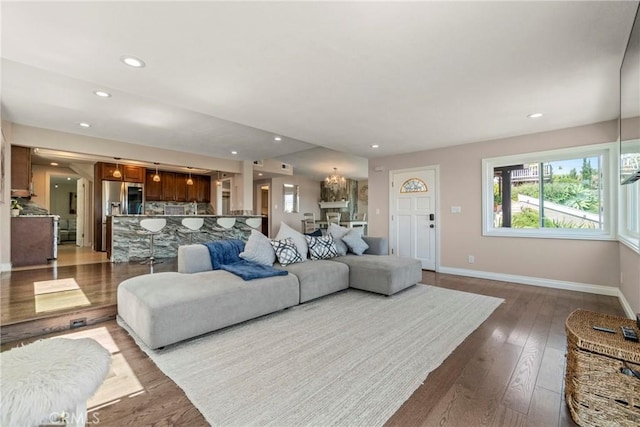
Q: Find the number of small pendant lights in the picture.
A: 4